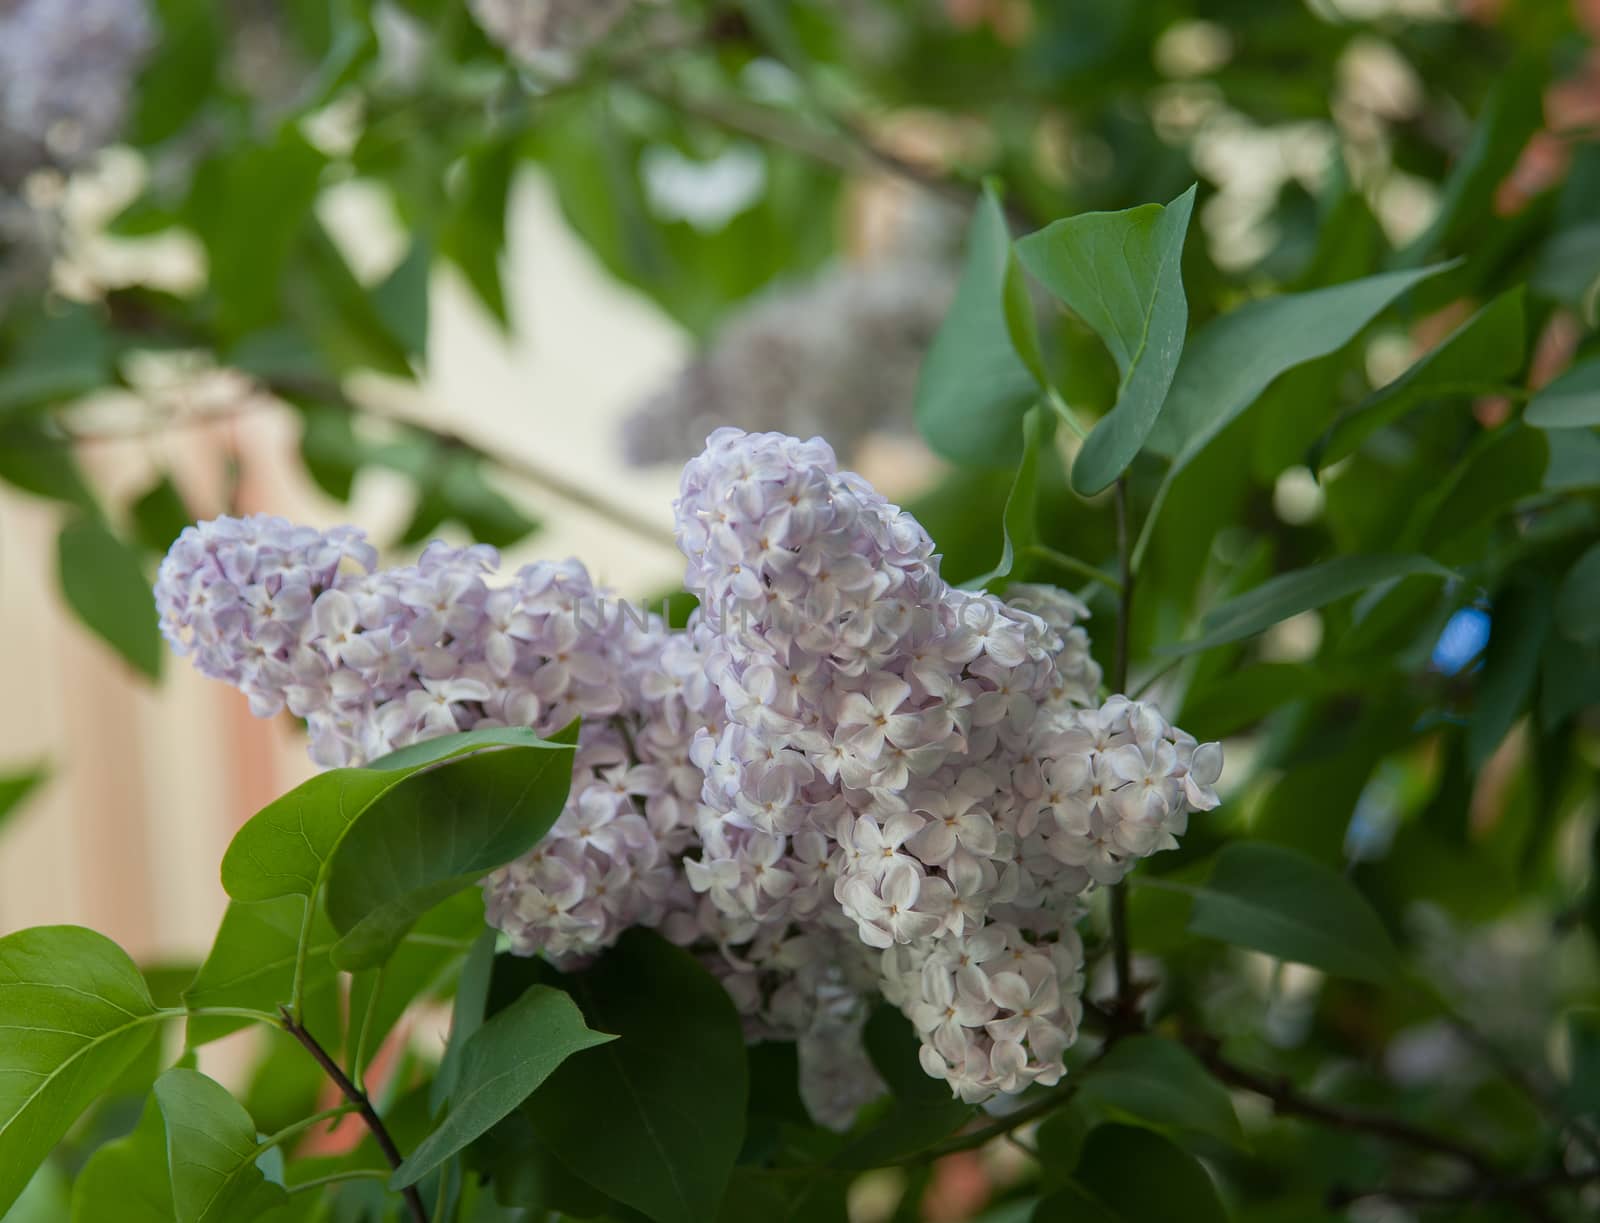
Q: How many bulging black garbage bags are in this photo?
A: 0